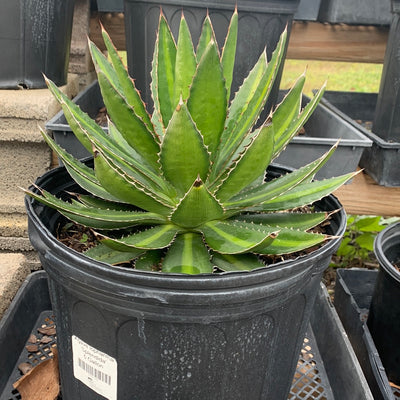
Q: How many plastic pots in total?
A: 5